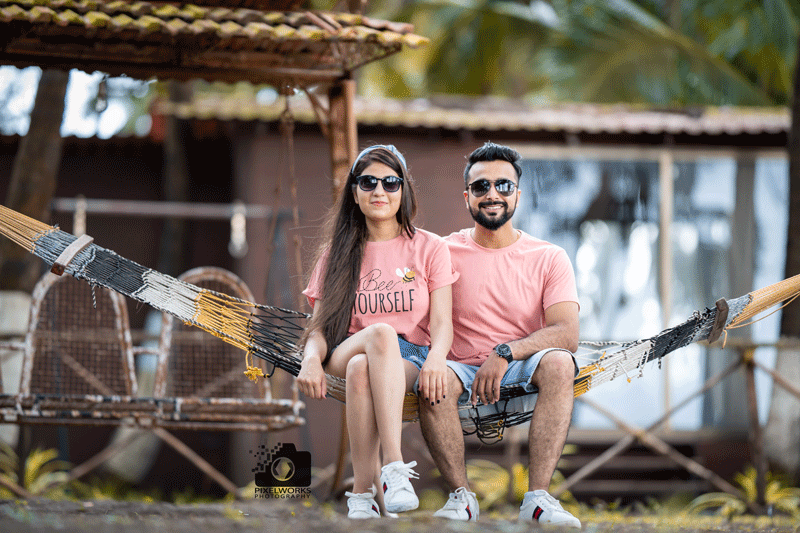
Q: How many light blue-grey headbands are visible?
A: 1